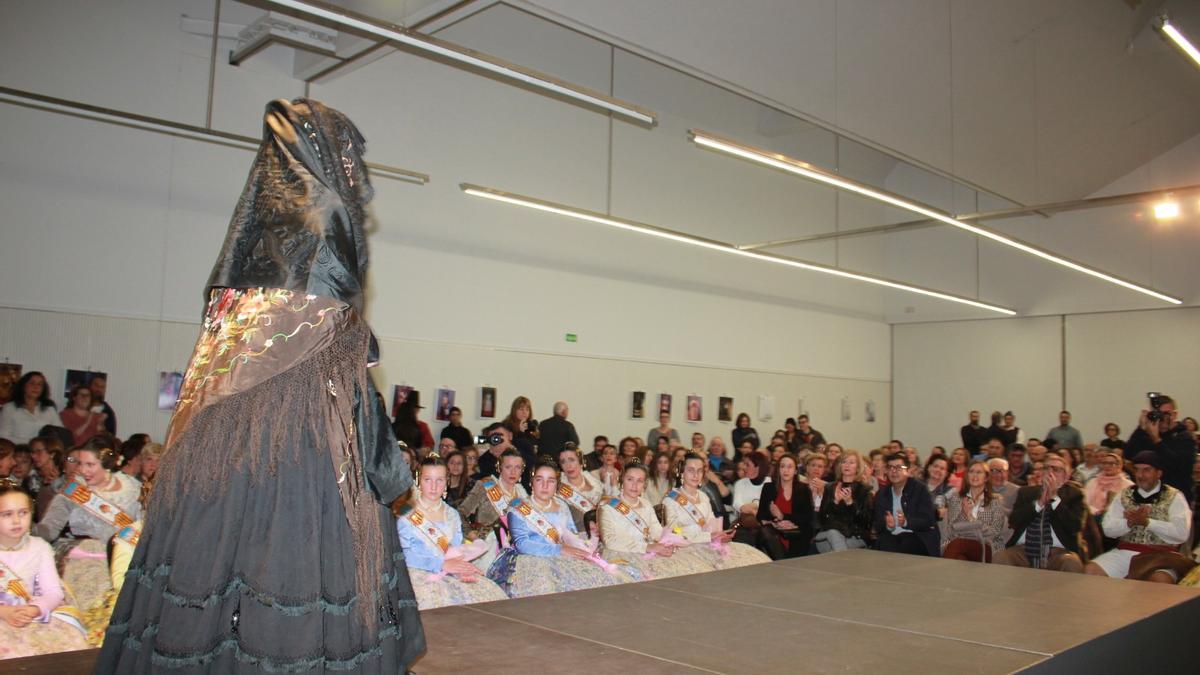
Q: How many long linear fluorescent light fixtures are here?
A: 5